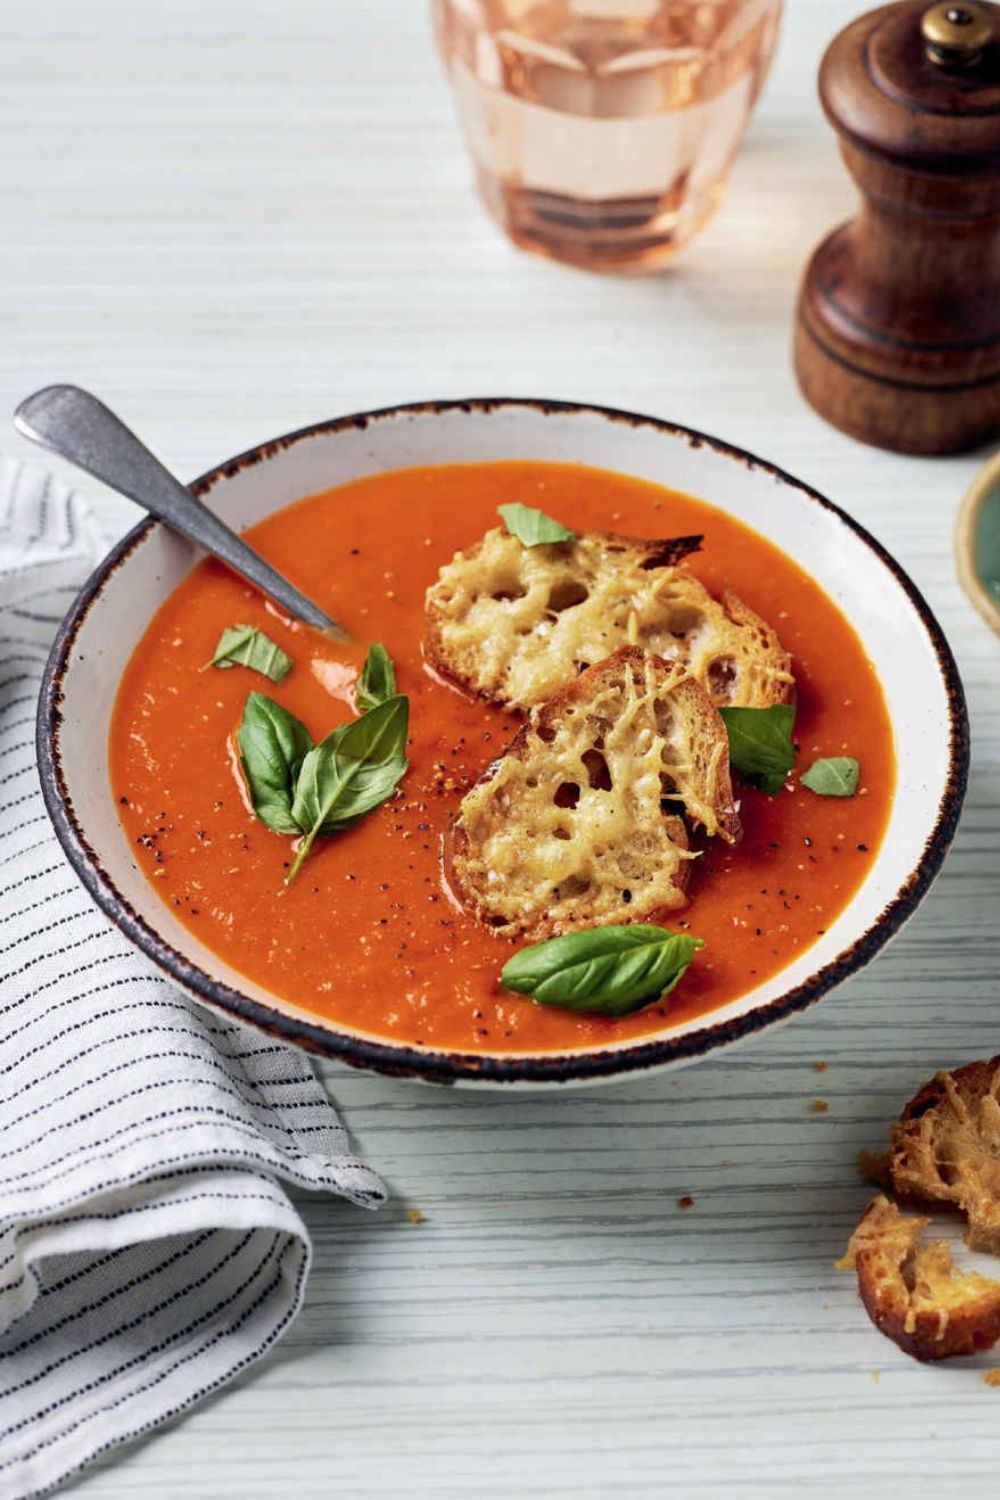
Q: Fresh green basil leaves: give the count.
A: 8